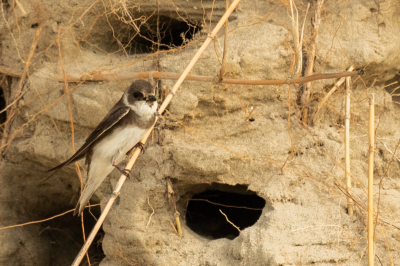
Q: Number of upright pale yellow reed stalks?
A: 2